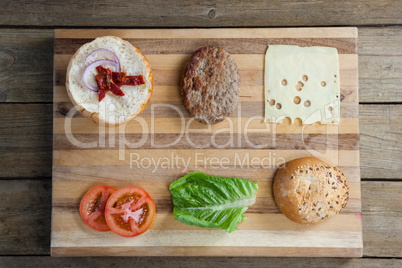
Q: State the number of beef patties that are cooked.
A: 1